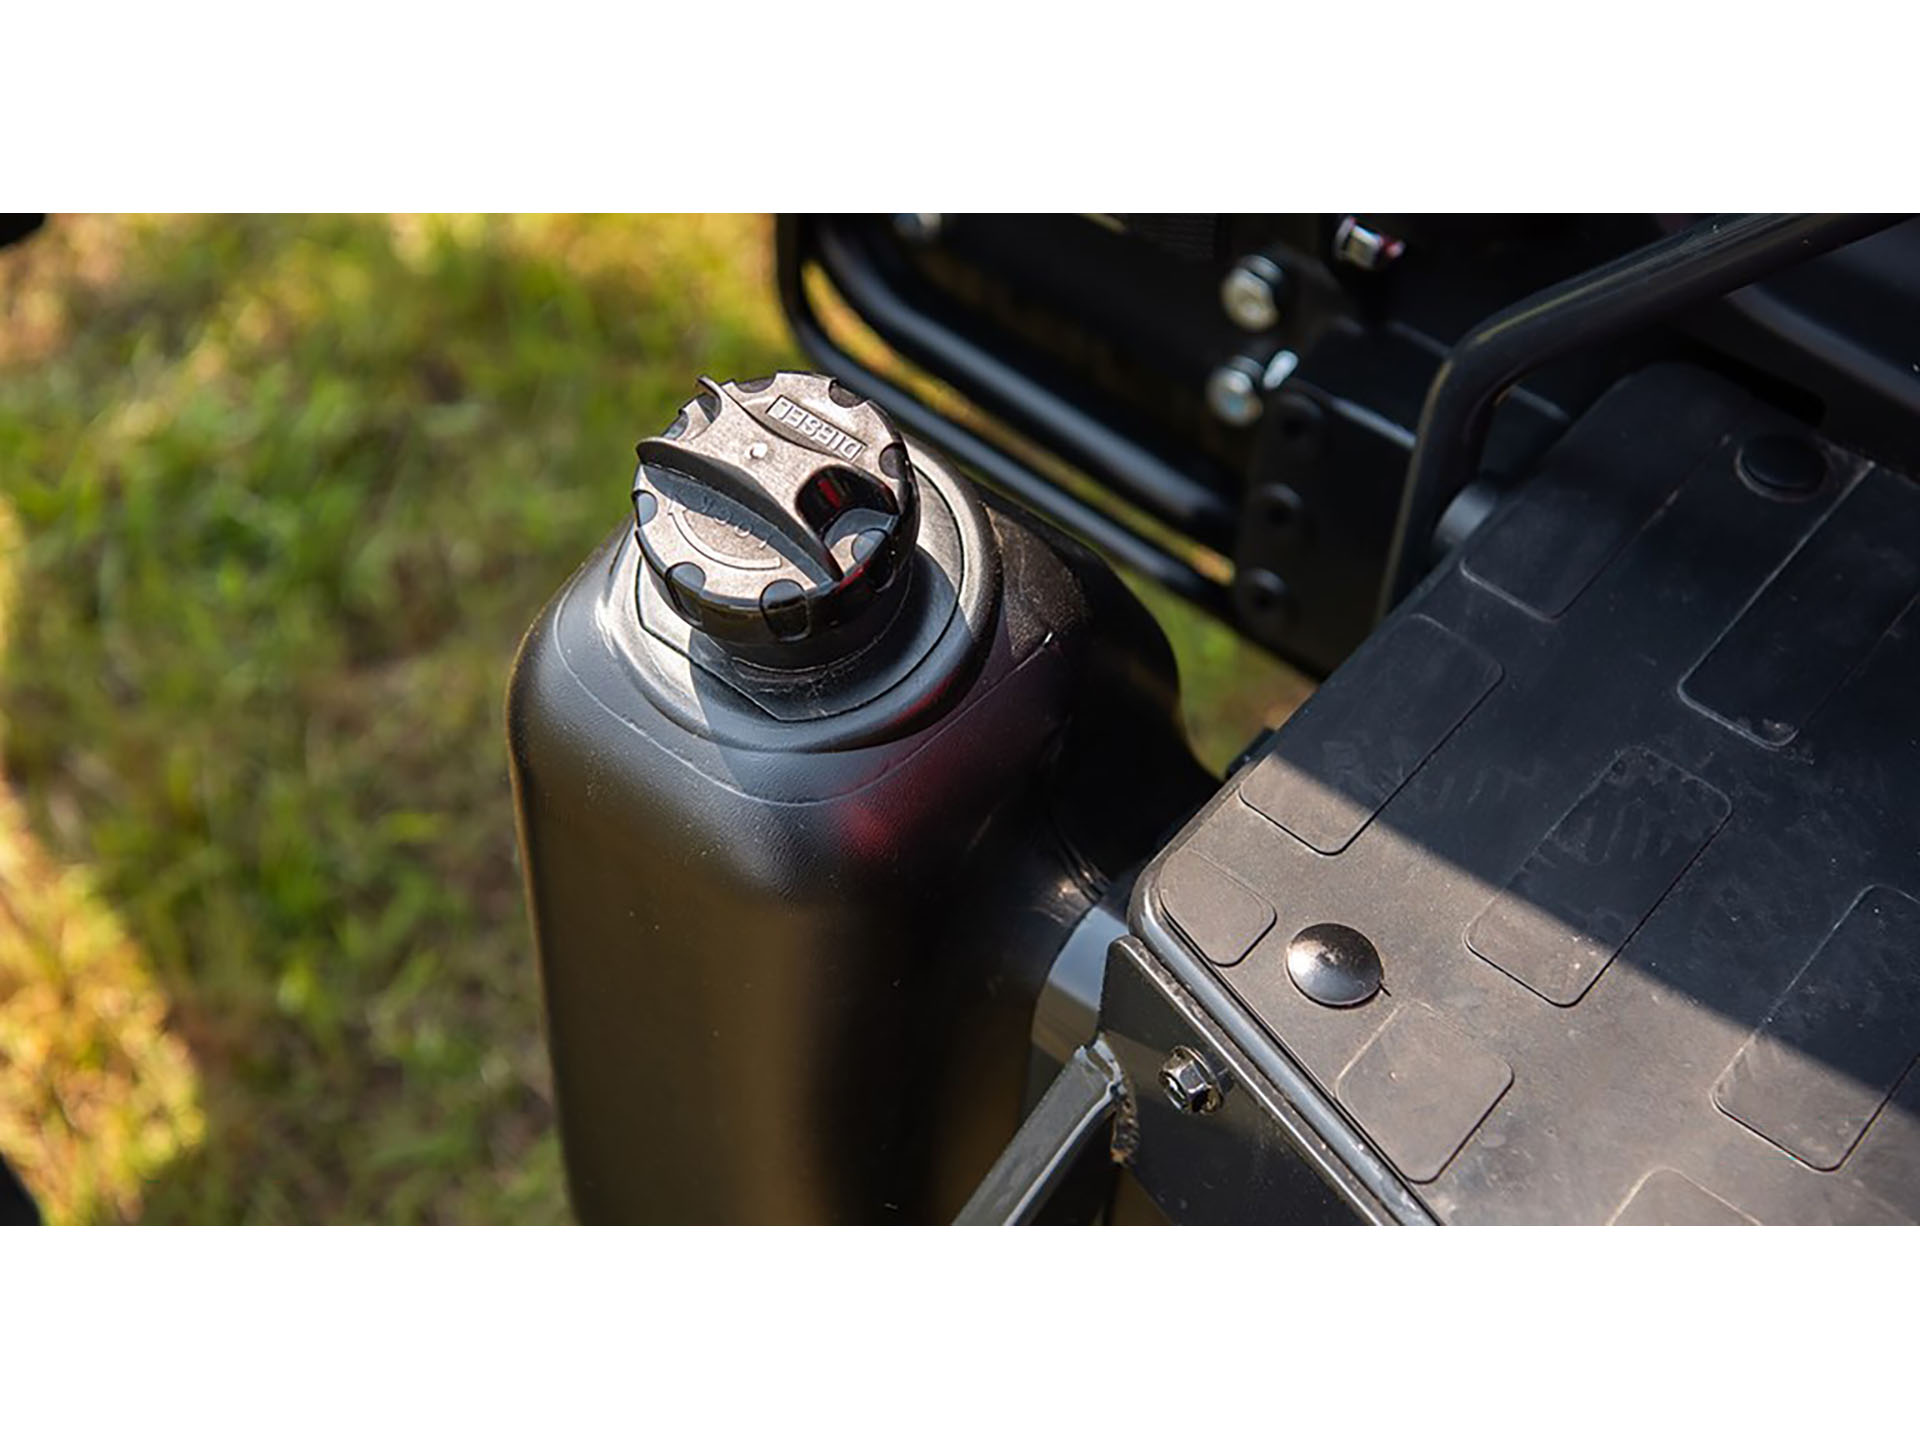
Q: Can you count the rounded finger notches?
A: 8